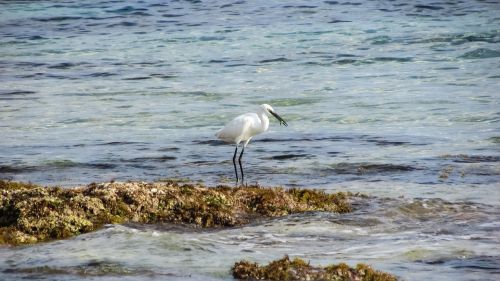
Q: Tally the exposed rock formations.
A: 2